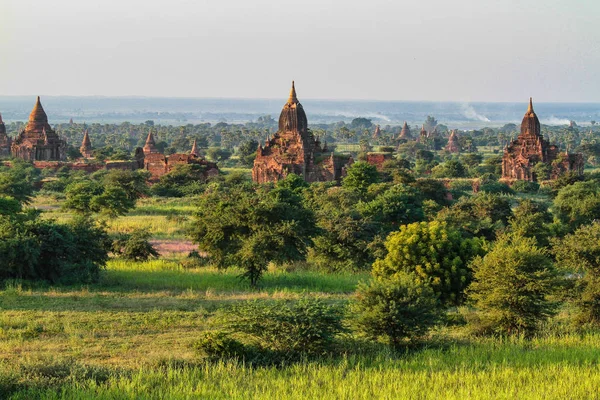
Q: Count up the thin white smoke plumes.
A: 3